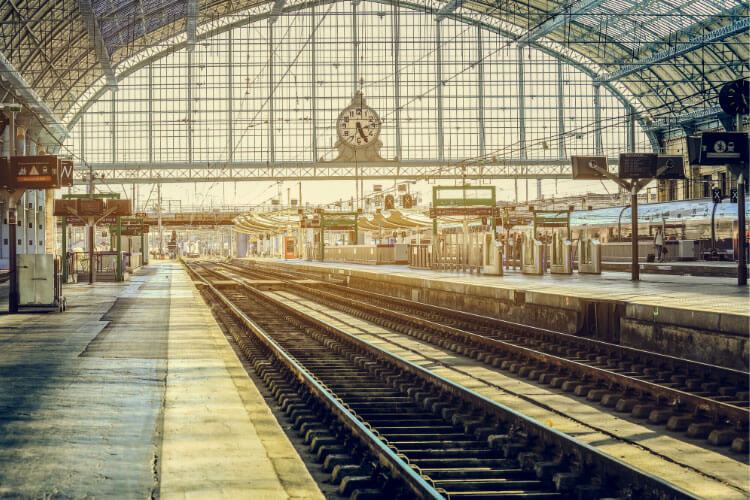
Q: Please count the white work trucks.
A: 0